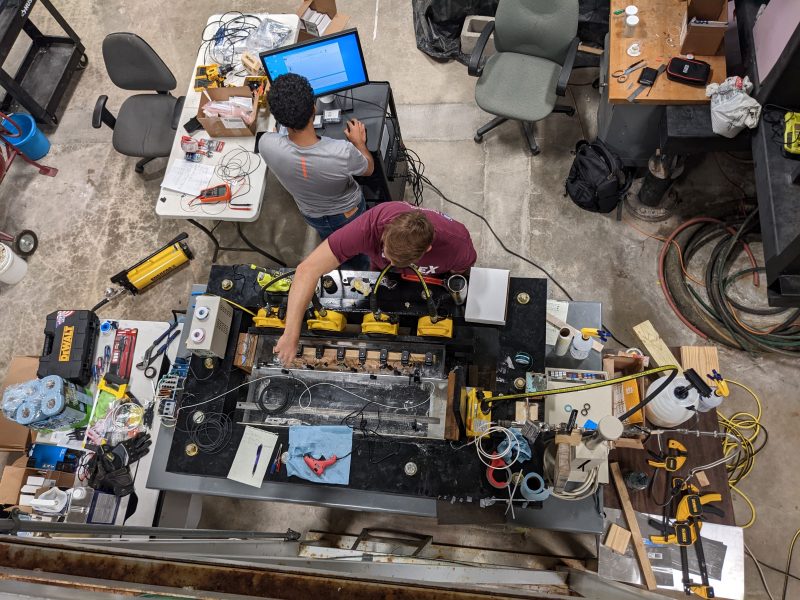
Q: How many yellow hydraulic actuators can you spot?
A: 5